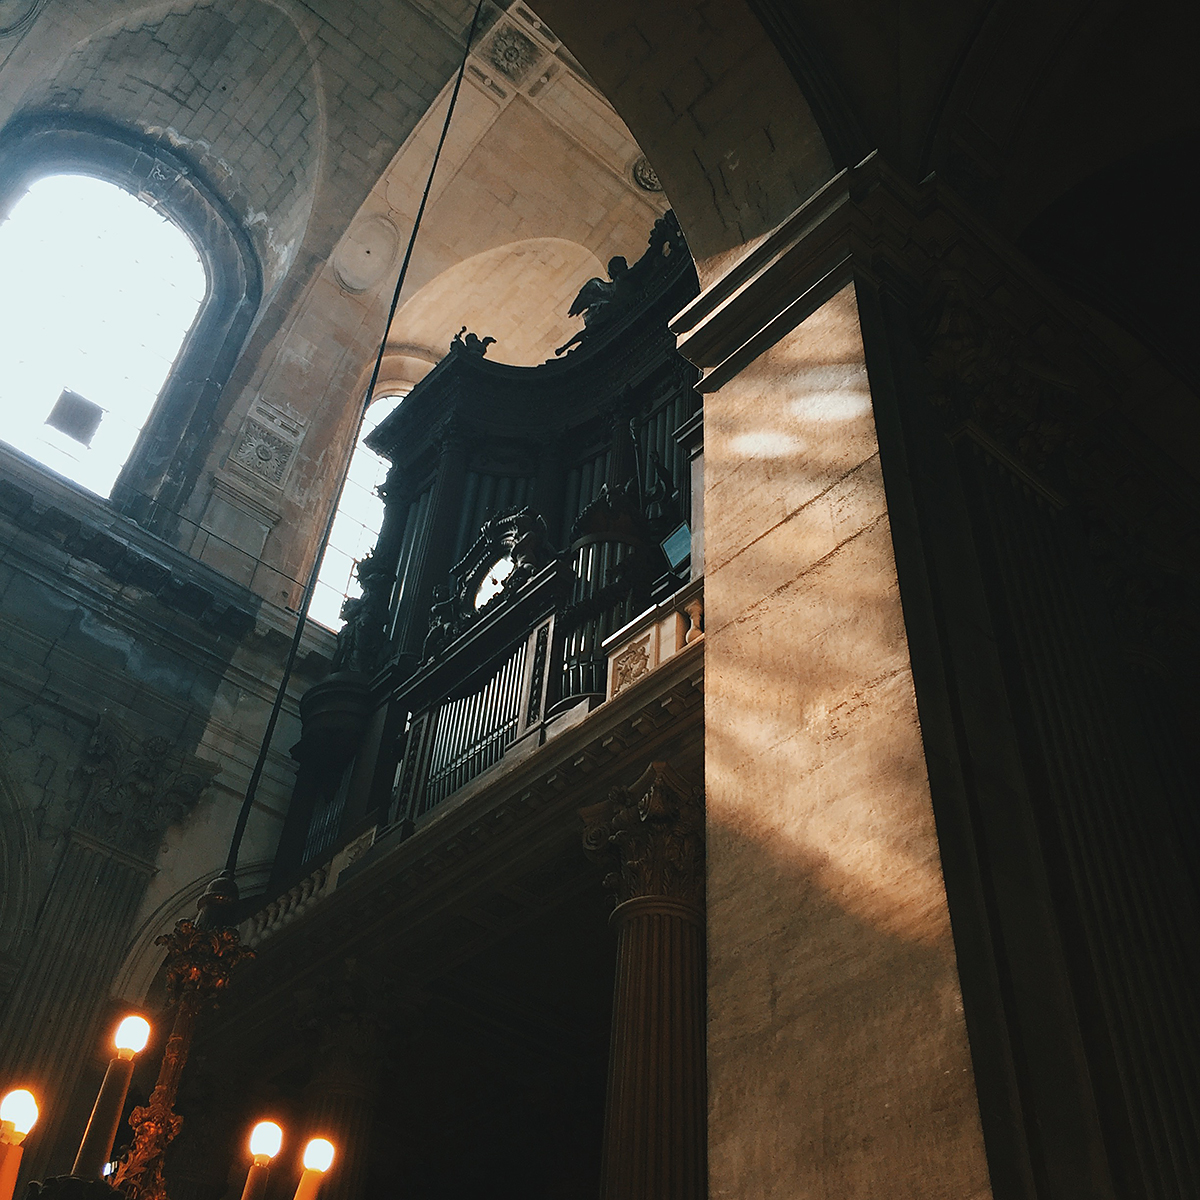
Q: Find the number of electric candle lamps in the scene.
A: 4